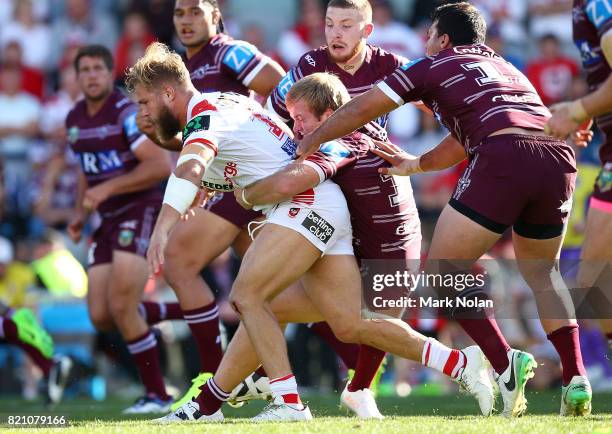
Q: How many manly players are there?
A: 6